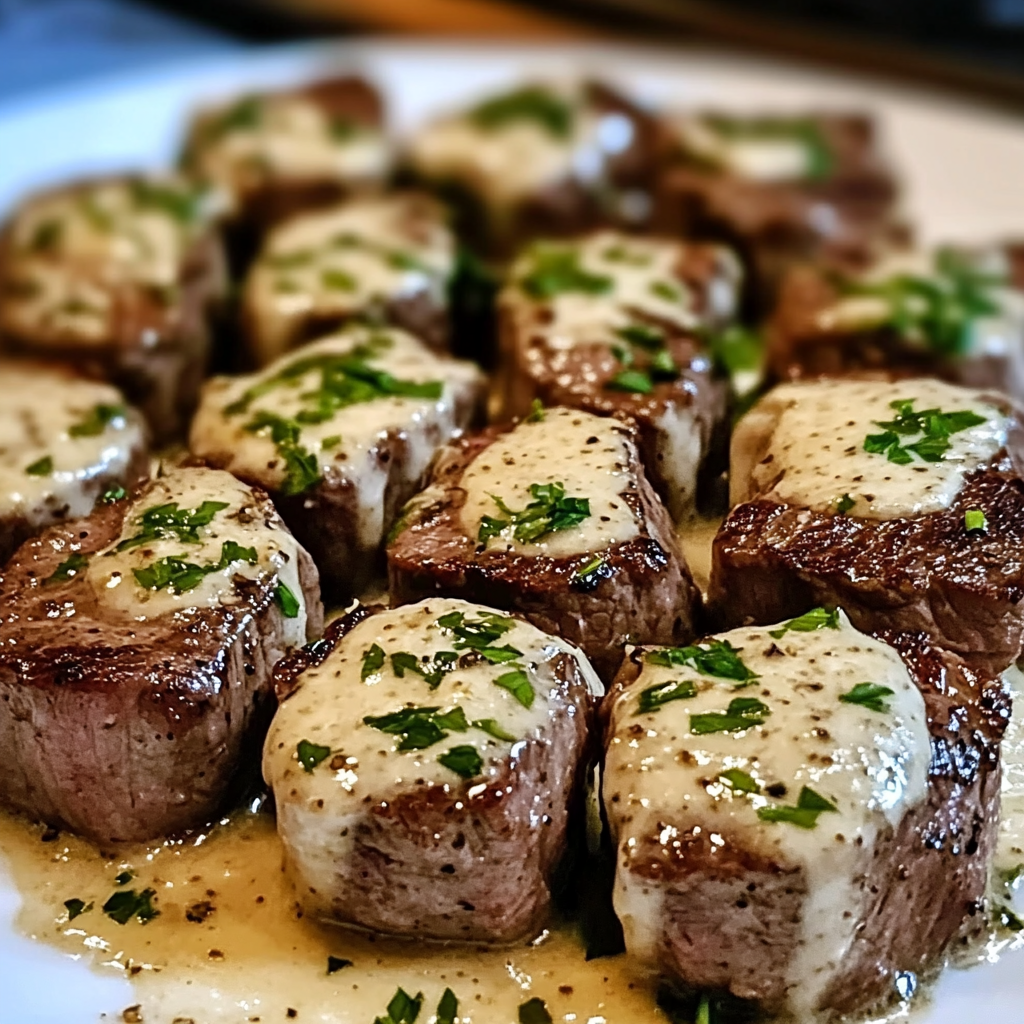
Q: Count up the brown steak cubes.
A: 14